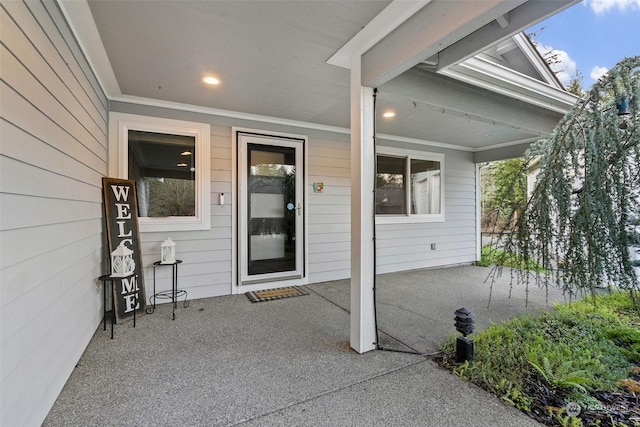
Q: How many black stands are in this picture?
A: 2